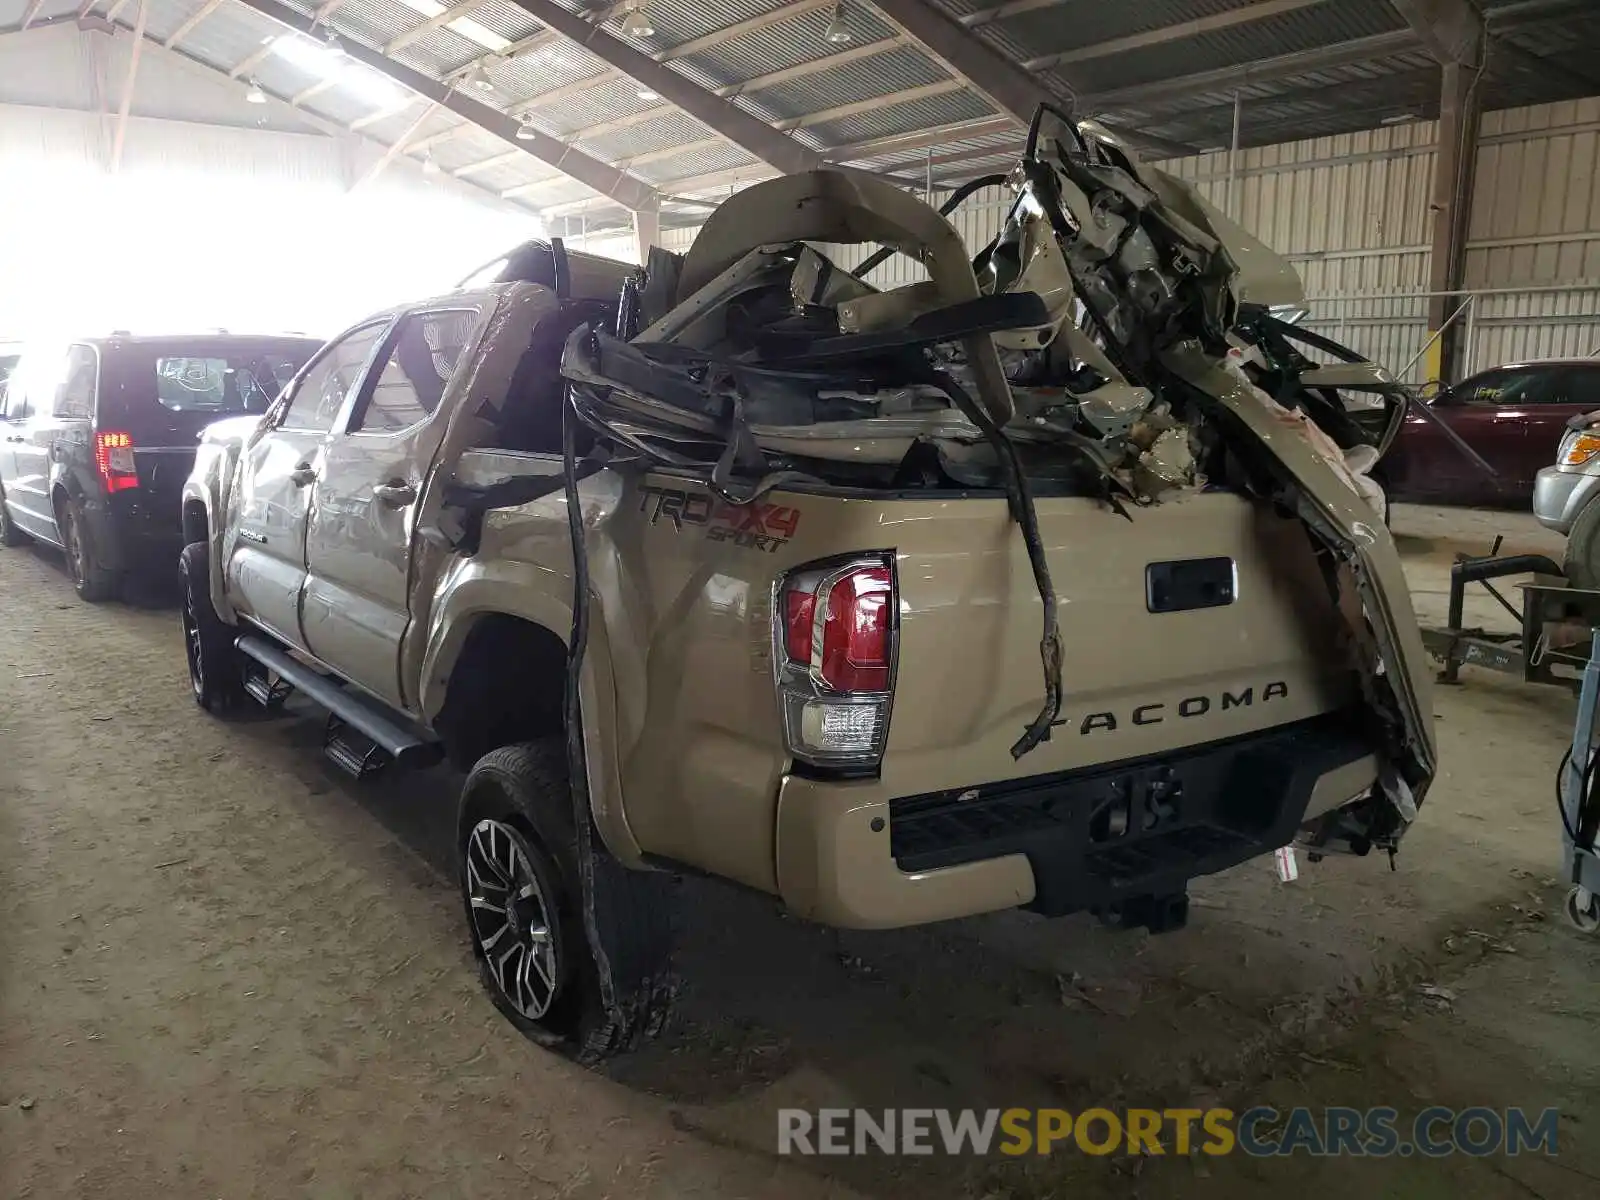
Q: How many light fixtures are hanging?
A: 8